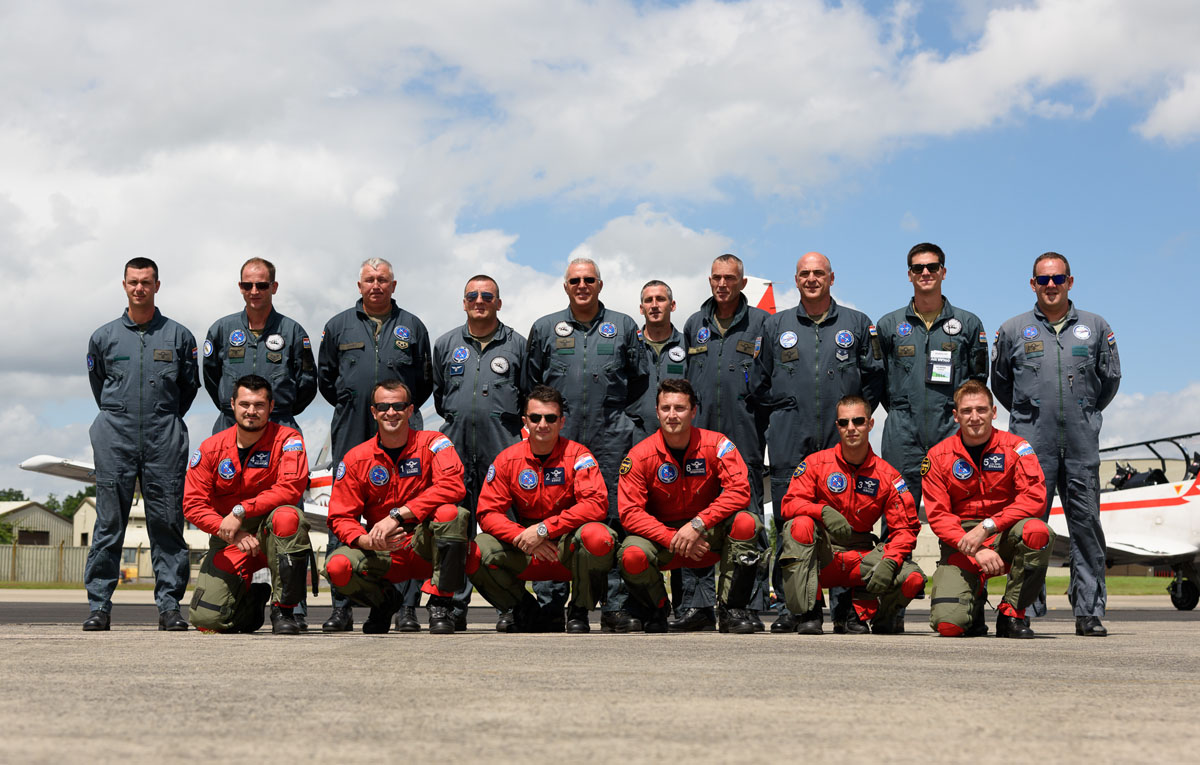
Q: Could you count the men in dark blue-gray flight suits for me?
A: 10